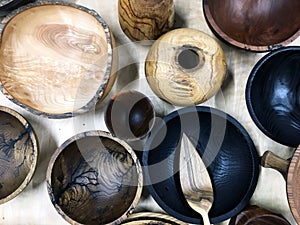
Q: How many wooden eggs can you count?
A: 0